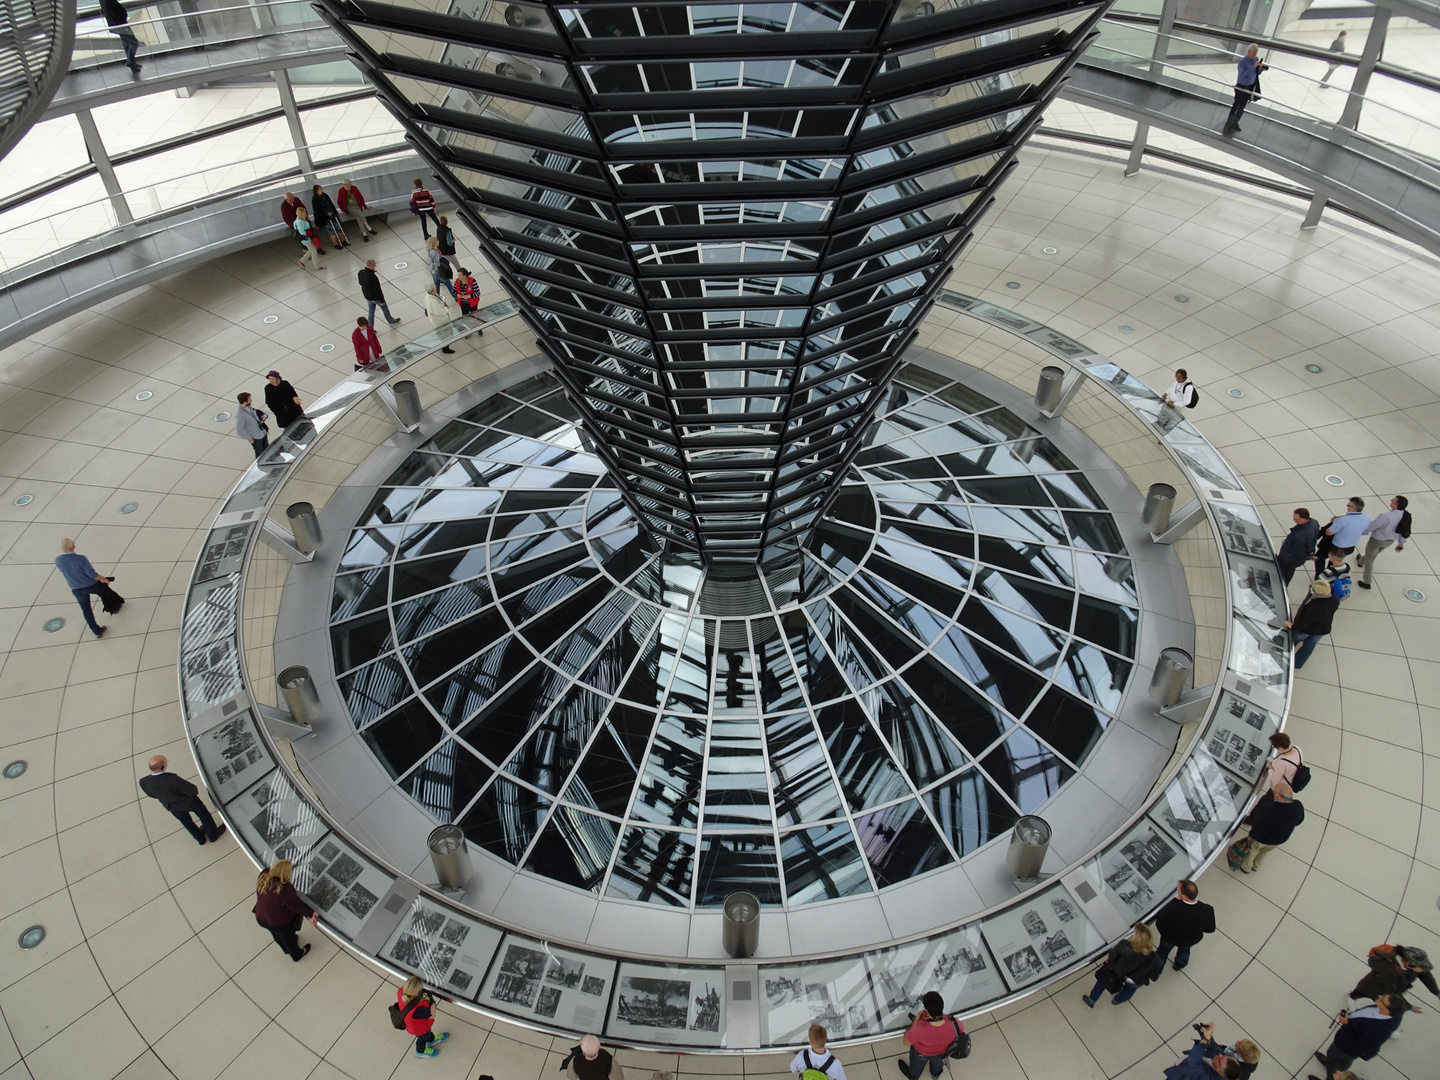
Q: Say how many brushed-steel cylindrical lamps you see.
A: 9